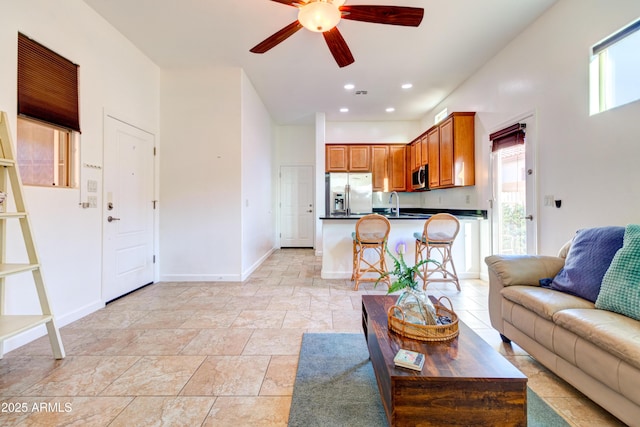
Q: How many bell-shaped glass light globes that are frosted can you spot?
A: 1